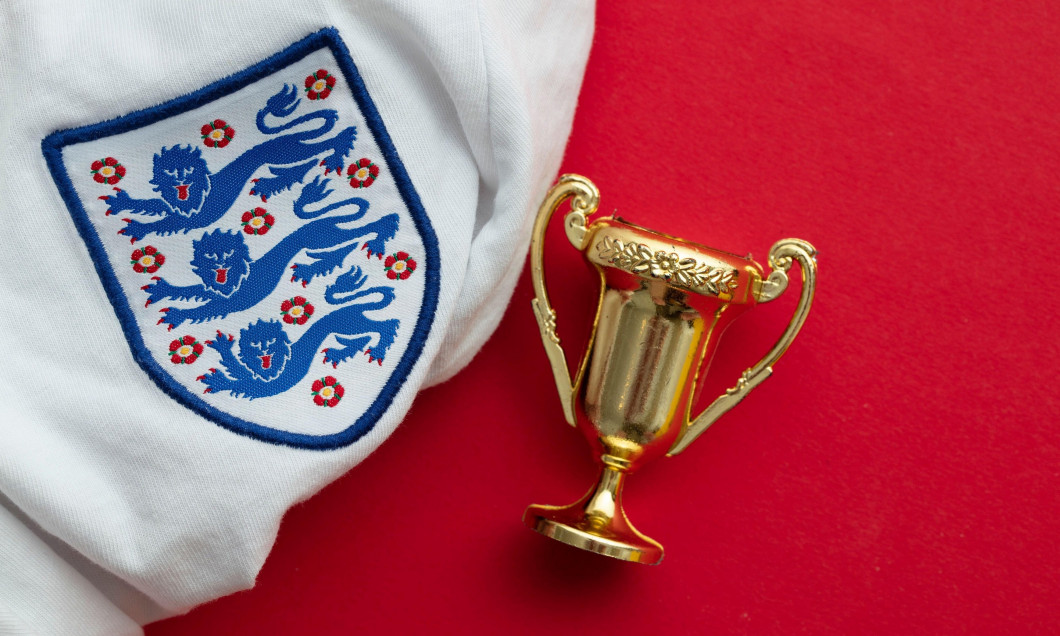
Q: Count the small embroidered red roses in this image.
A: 10